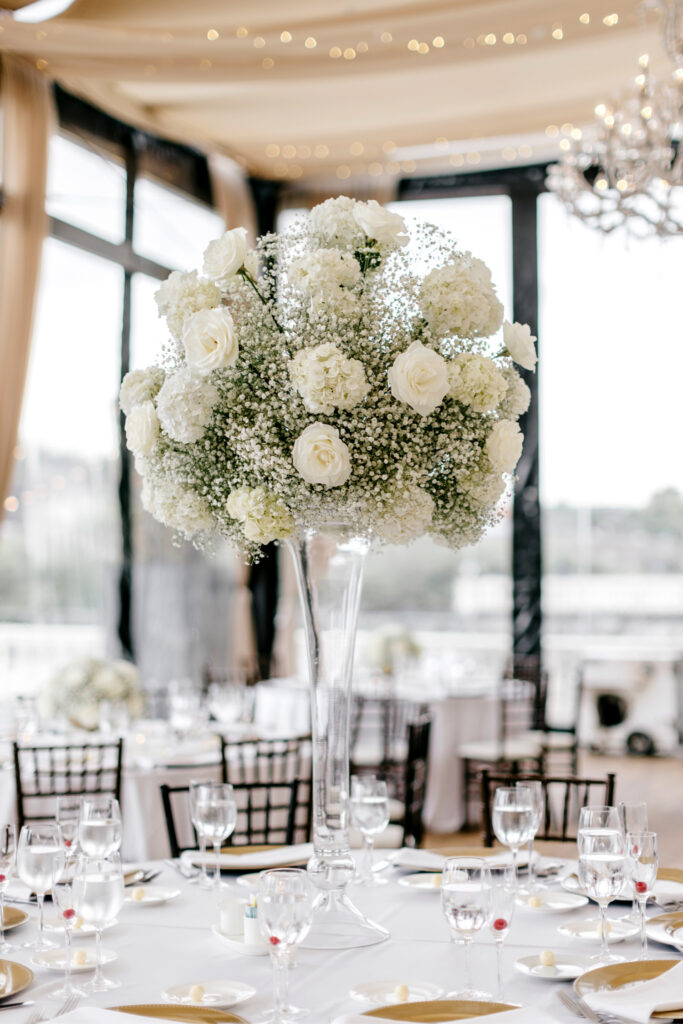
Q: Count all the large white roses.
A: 8